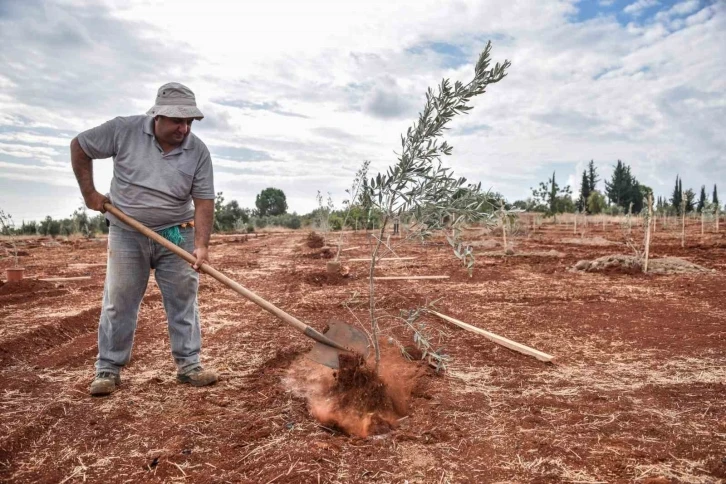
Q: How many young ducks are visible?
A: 0